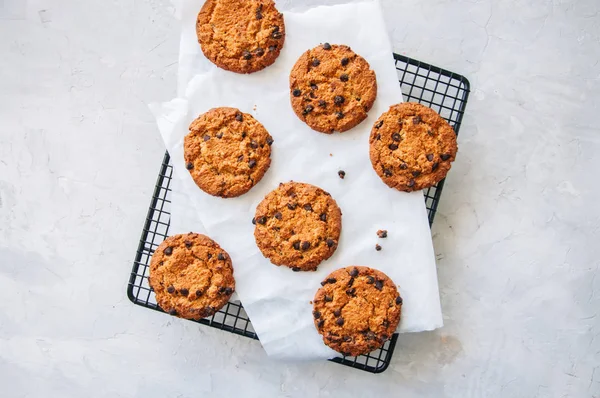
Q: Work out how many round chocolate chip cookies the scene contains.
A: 7